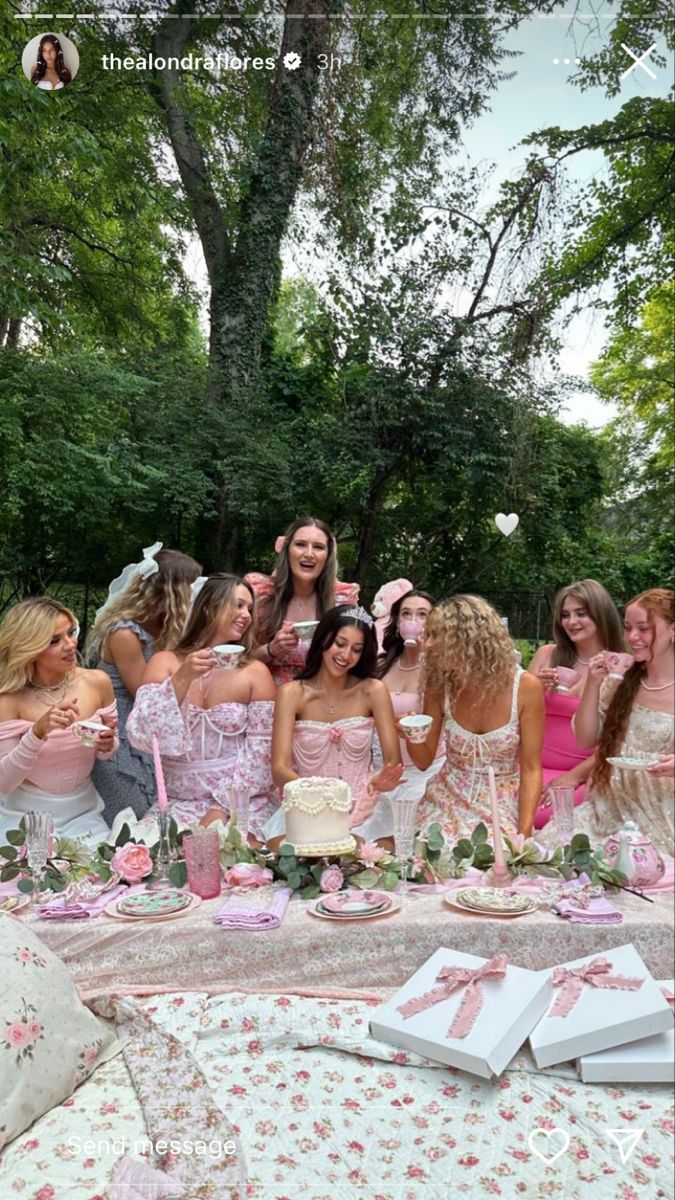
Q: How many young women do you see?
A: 9